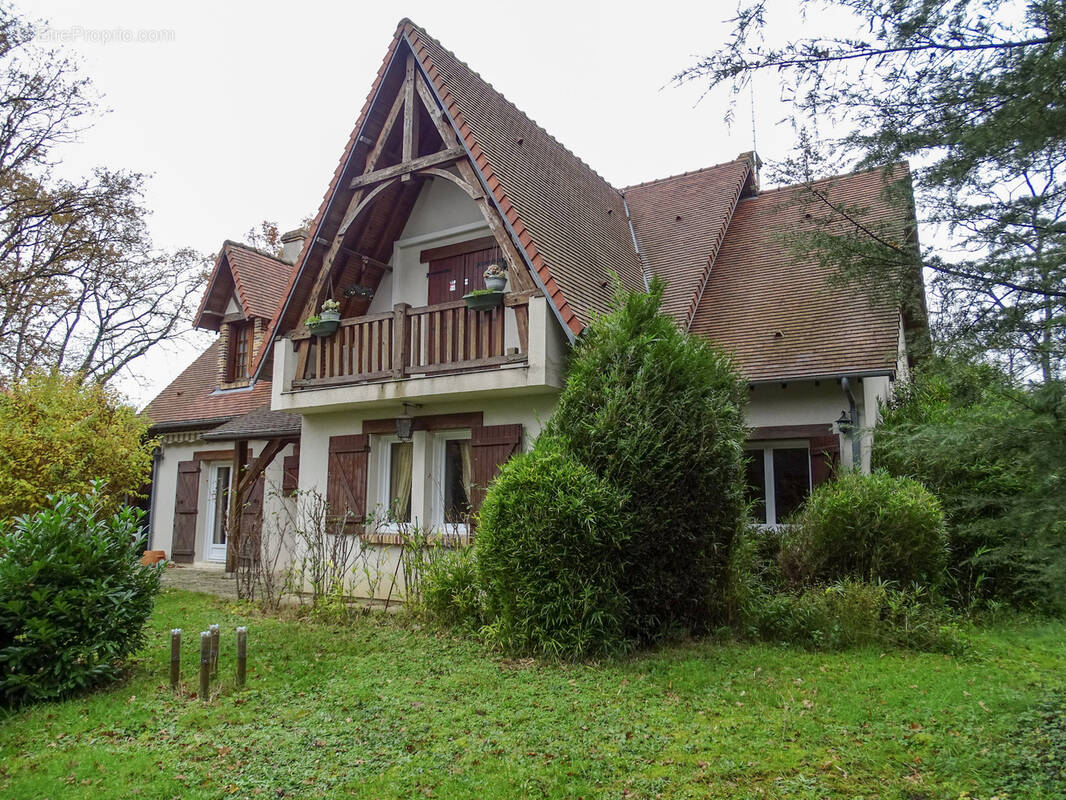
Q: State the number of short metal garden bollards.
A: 4